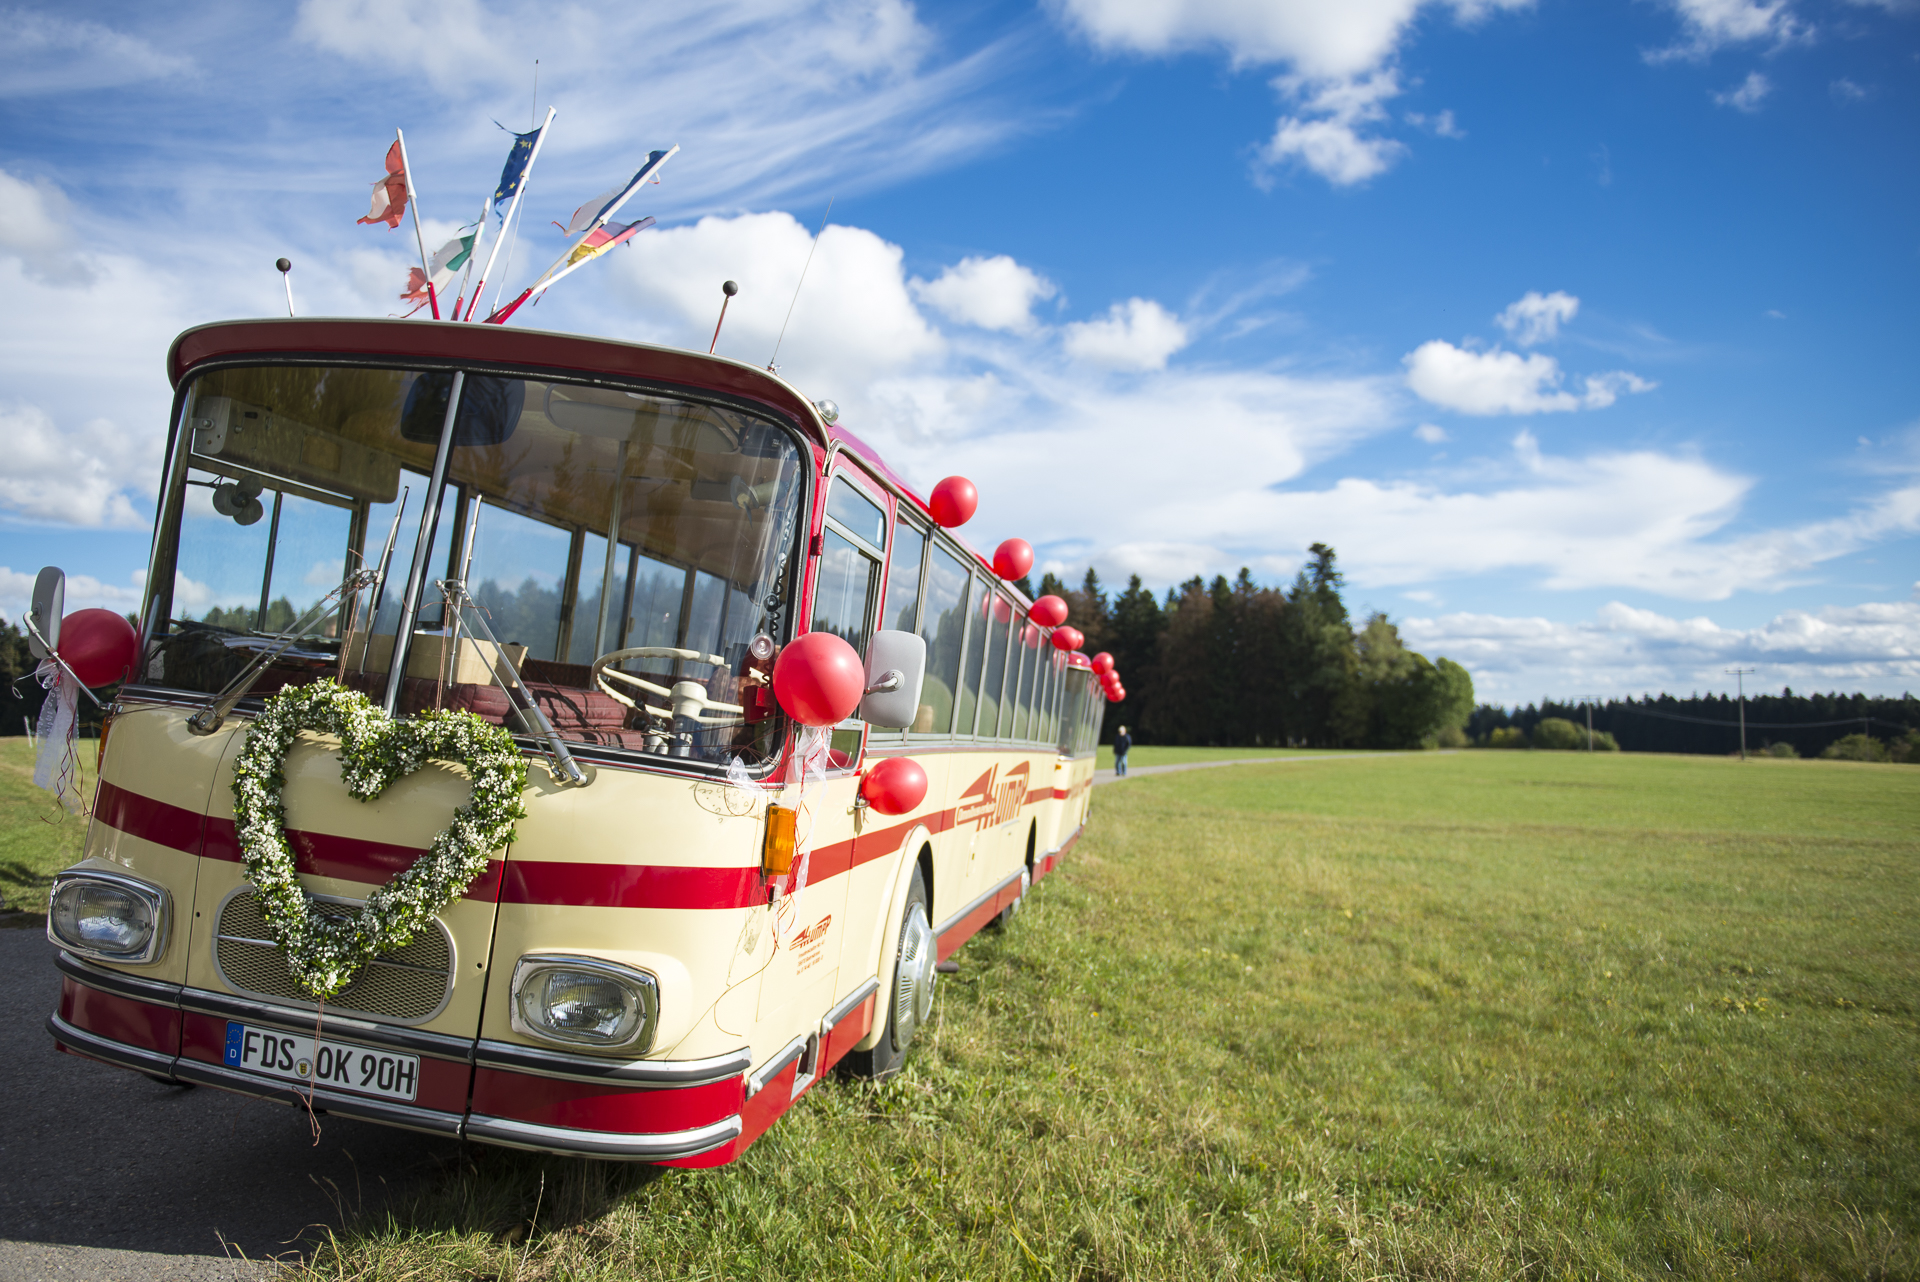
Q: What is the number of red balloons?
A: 12